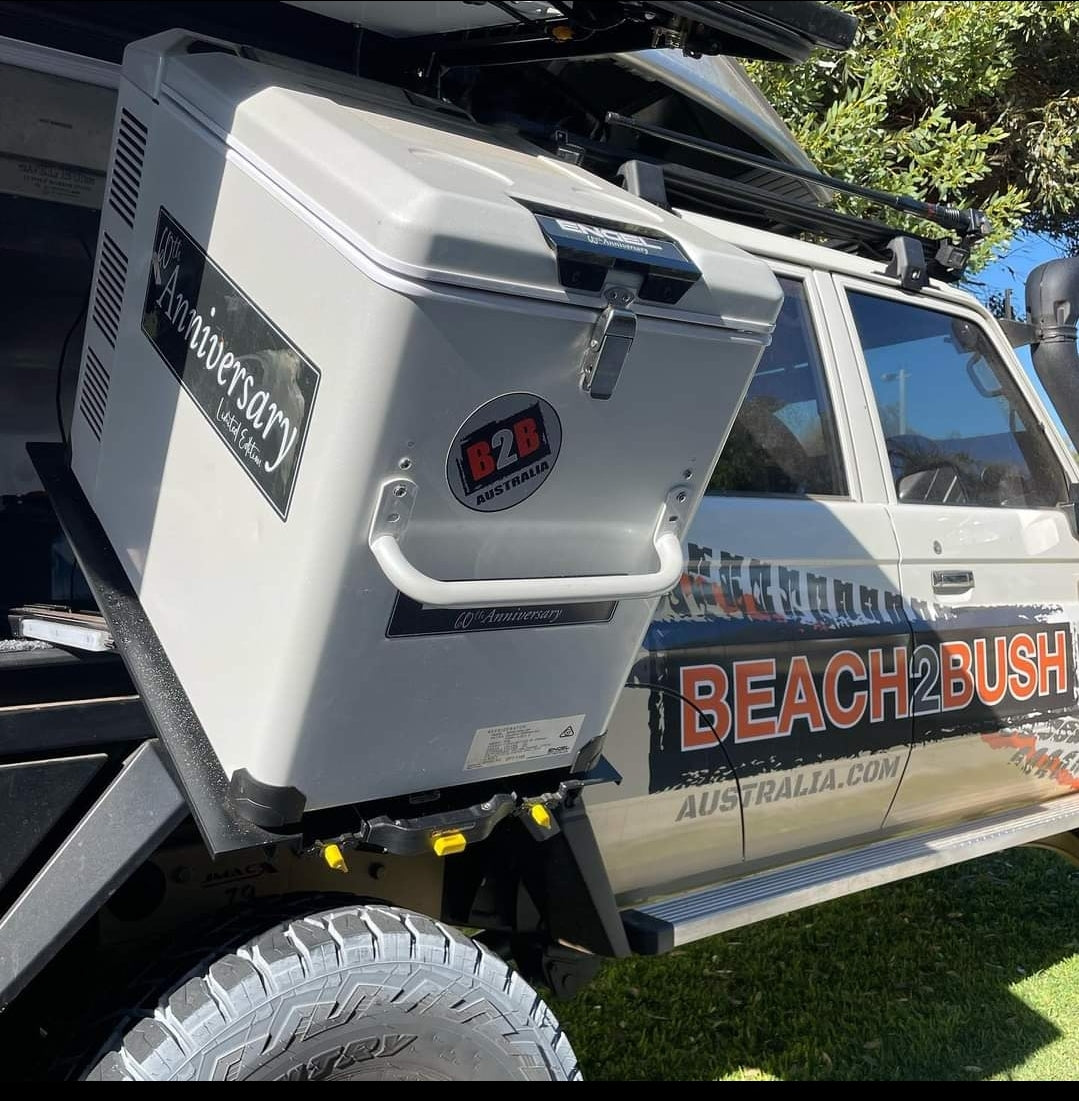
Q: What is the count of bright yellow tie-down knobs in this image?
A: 3